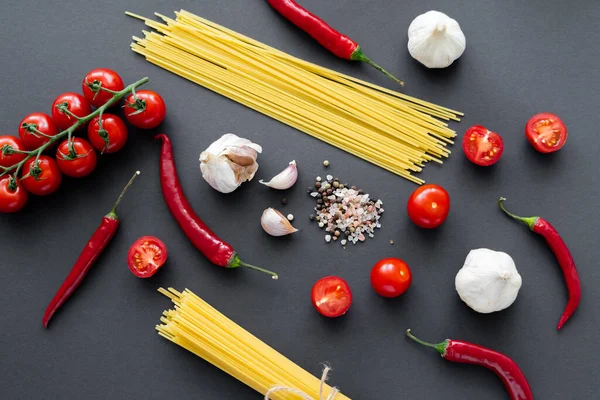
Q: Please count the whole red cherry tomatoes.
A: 11